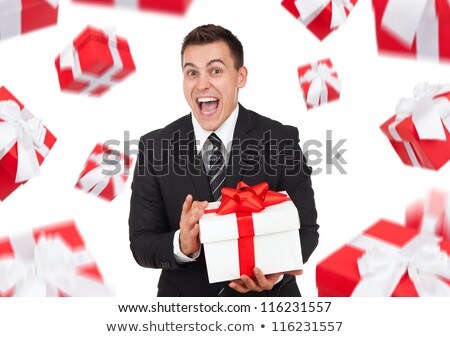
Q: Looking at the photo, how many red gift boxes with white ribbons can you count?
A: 12